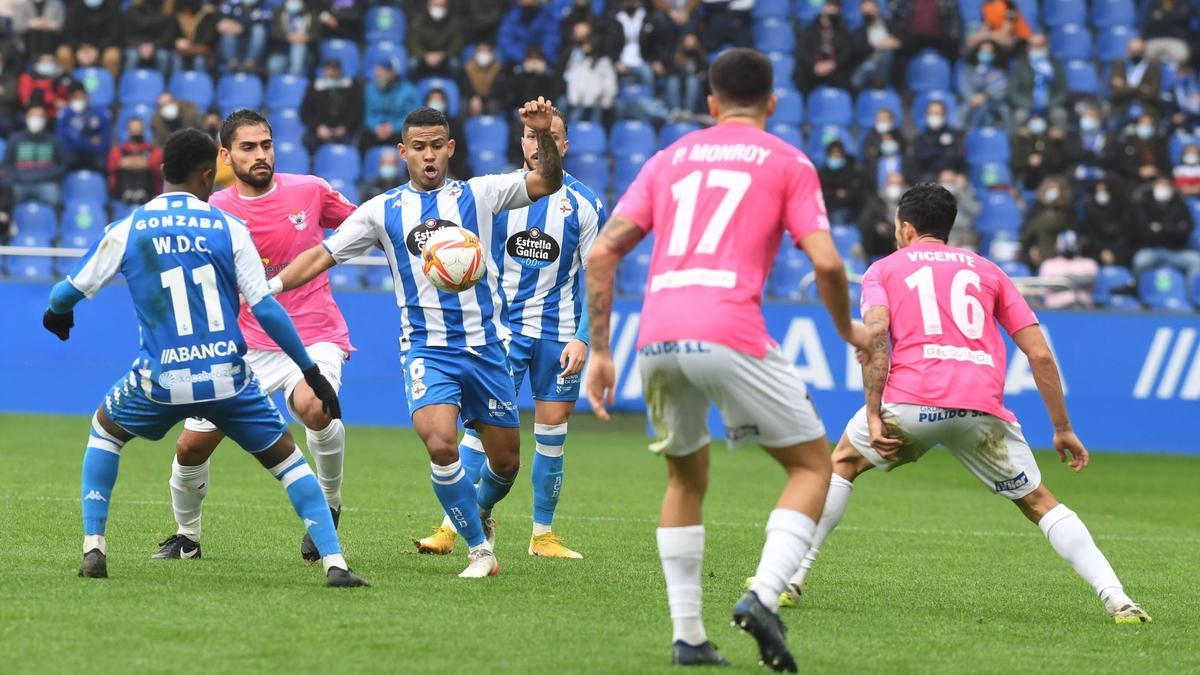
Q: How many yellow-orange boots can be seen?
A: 2